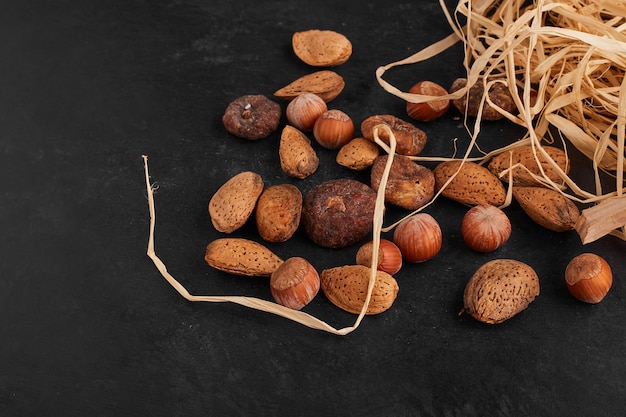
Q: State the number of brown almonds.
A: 12